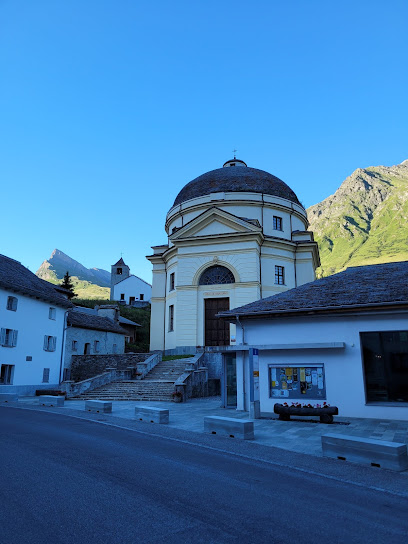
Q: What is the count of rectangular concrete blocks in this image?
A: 6